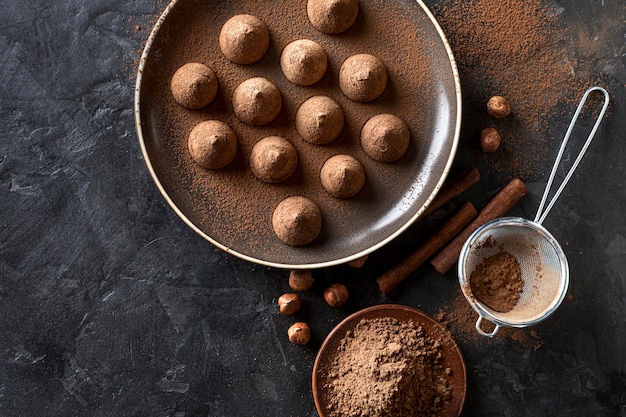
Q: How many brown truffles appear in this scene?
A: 12